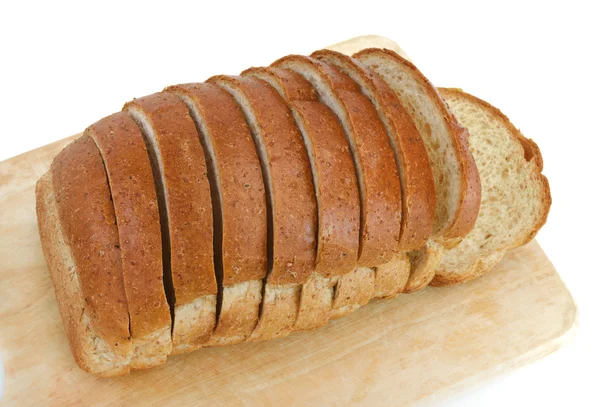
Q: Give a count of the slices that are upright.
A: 9